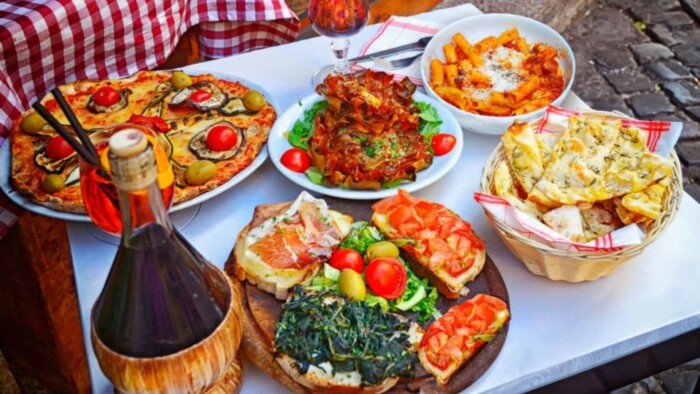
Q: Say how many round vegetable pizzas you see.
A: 1